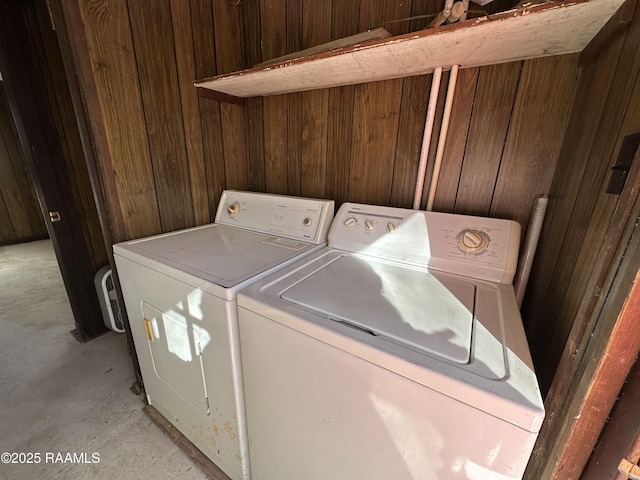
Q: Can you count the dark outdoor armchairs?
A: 0